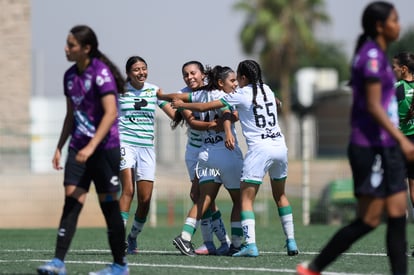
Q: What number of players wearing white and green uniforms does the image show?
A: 4